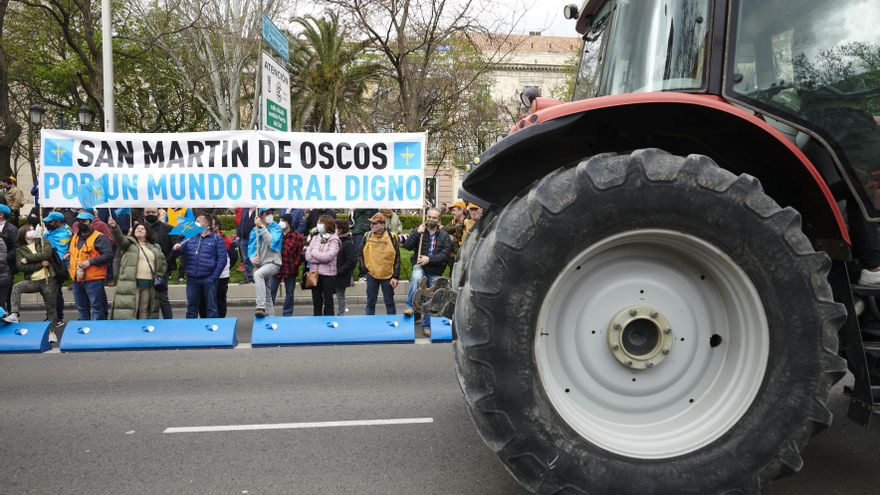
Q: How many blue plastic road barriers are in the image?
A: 4